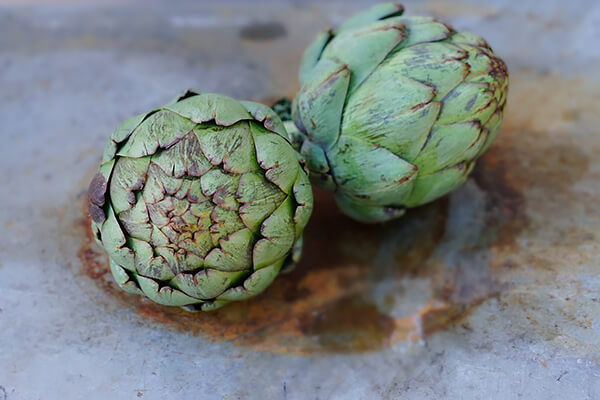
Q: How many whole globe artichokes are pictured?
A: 2